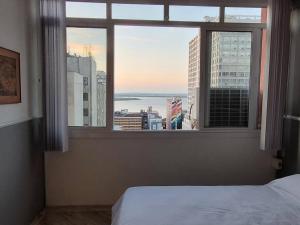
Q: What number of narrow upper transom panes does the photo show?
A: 4